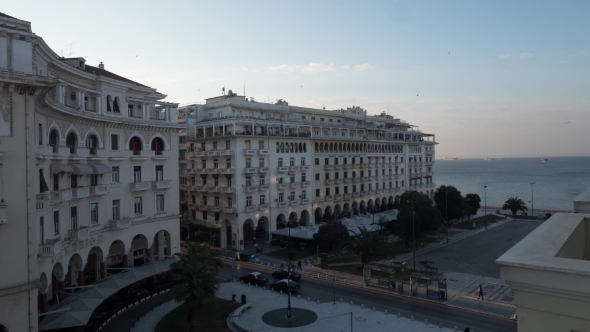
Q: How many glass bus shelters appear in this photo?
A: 2